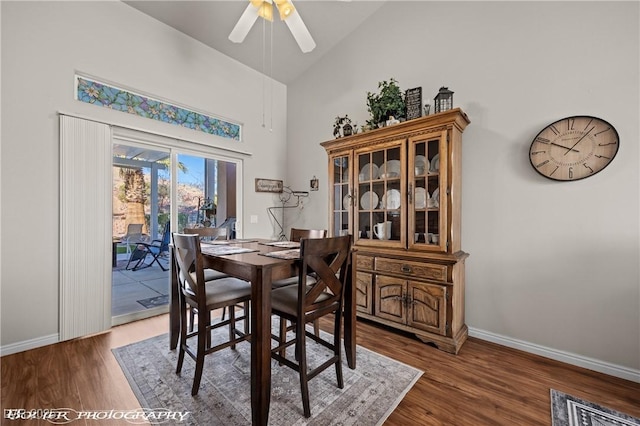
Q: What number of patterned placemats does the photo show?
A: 4